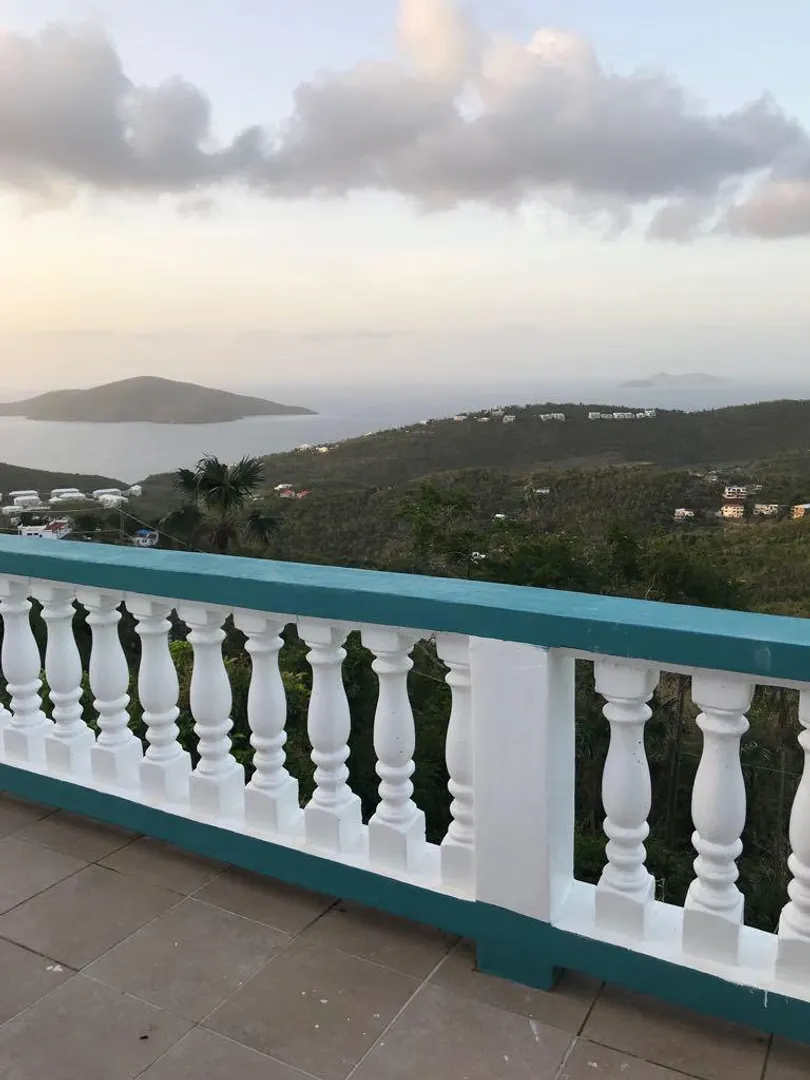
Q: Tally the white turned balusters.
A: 12